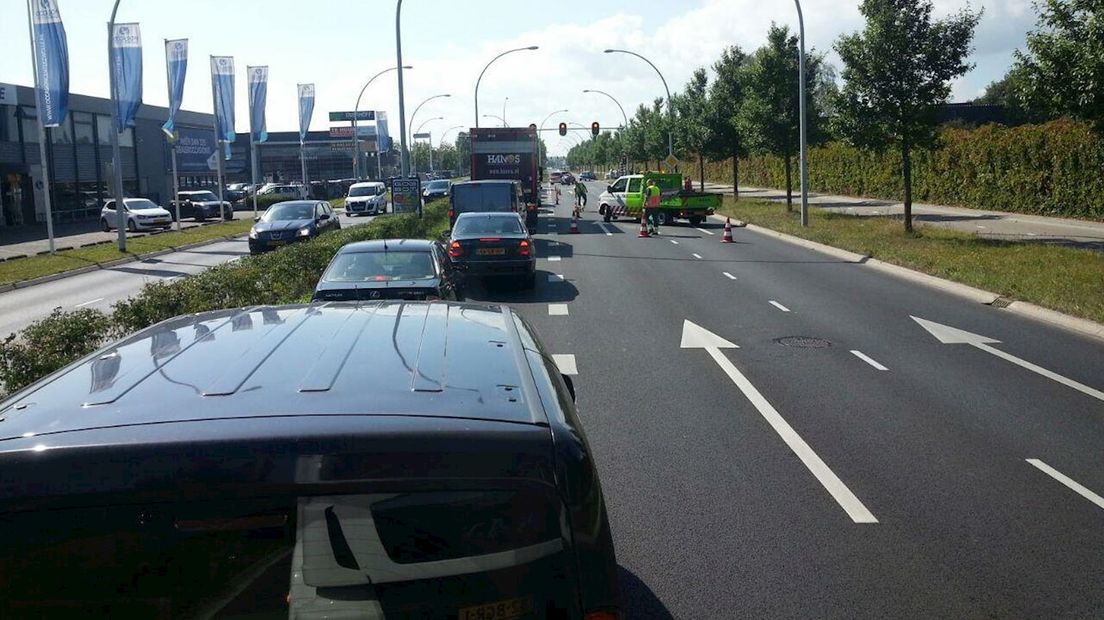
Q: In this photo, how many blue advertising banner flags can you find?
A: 7